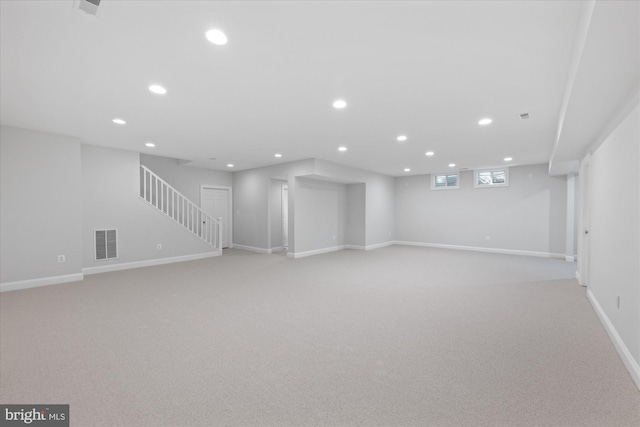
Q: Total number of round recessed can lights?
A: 14